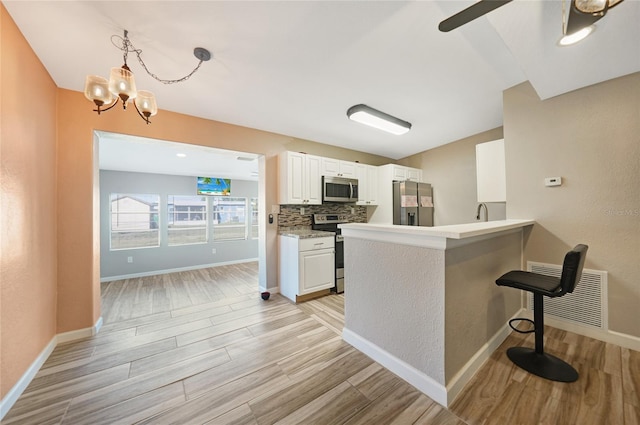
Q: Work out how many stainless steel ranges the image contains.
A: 1